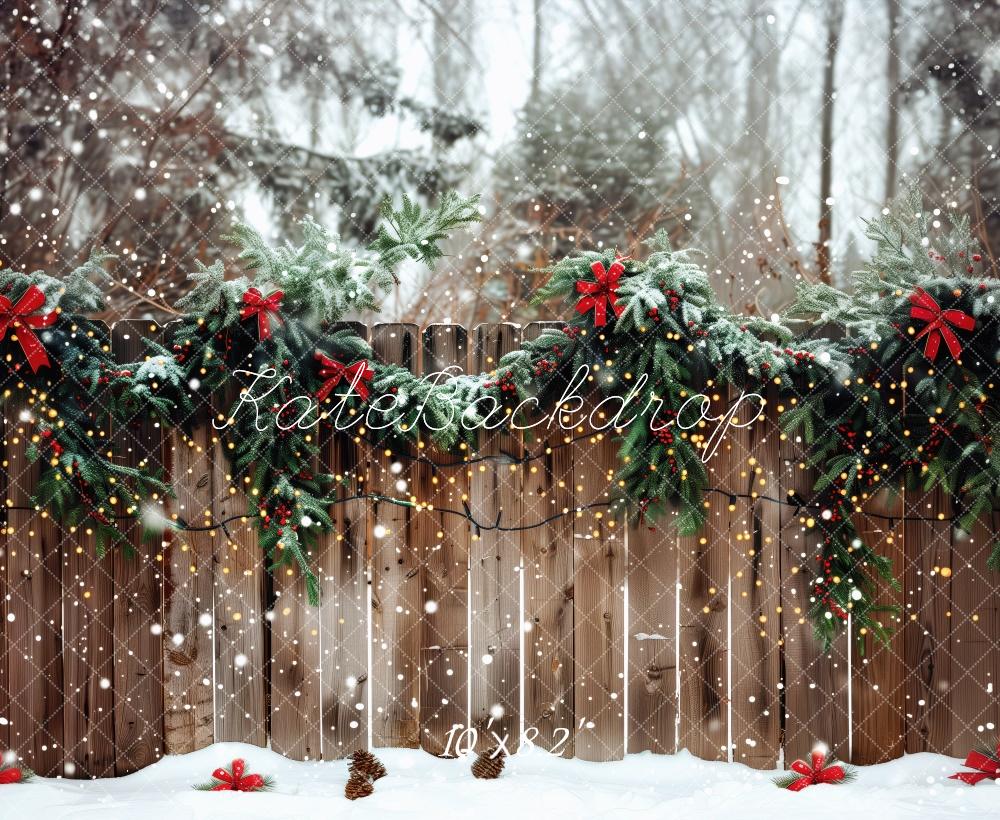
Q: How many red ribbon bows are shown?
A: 9